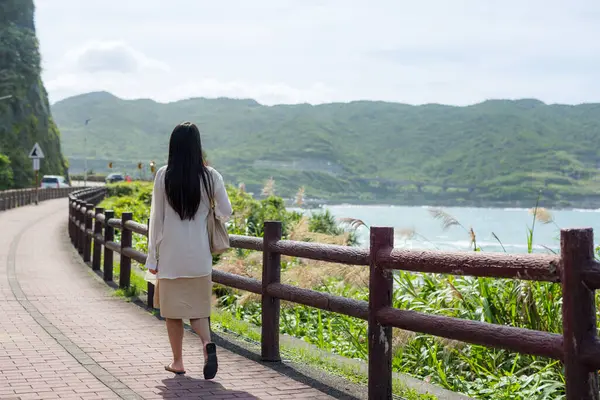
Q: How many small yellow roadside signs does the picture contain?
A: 3